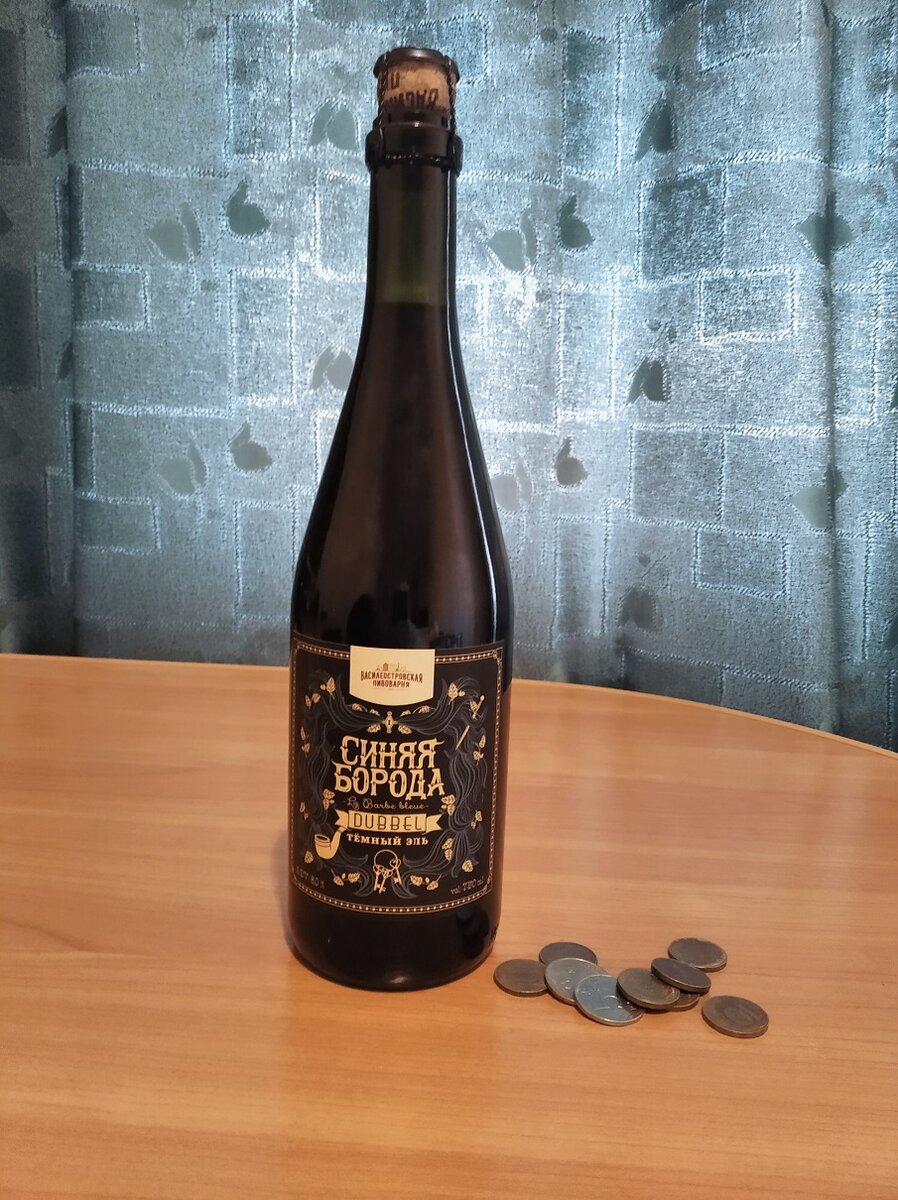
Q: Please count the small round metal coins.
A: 9